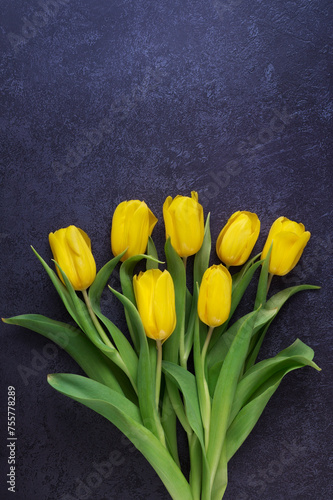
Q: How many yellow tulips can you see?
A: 7